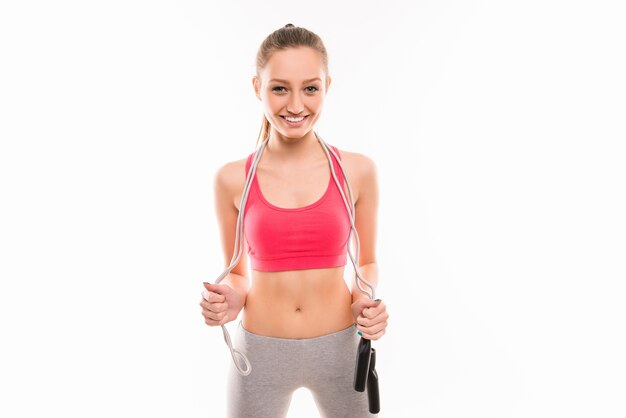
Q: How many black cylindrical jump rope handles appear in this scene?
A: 2